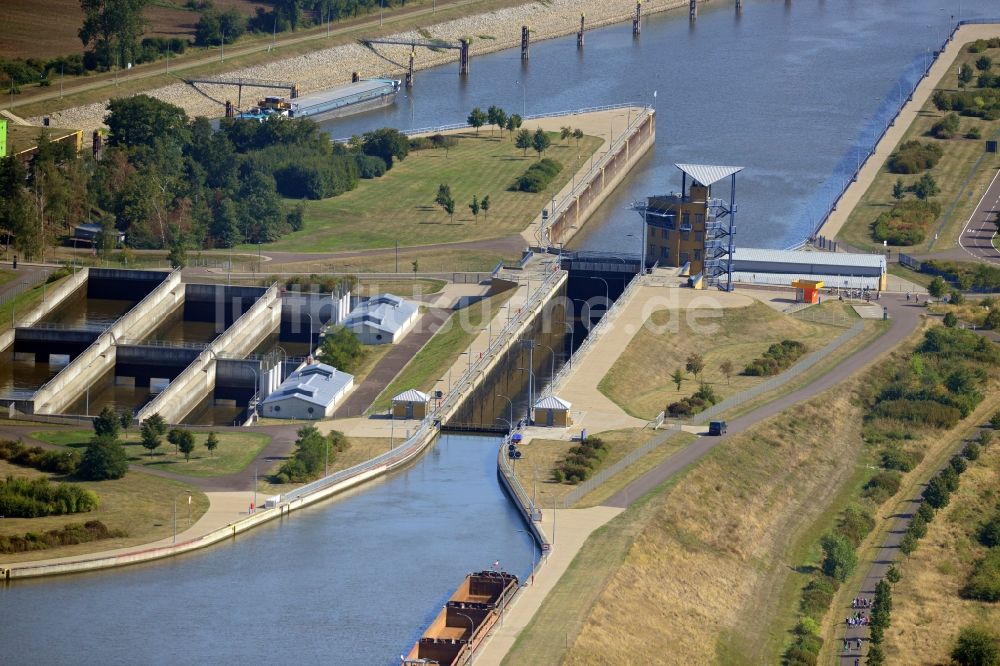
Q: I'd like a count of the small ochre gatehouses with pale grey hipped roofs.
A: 2